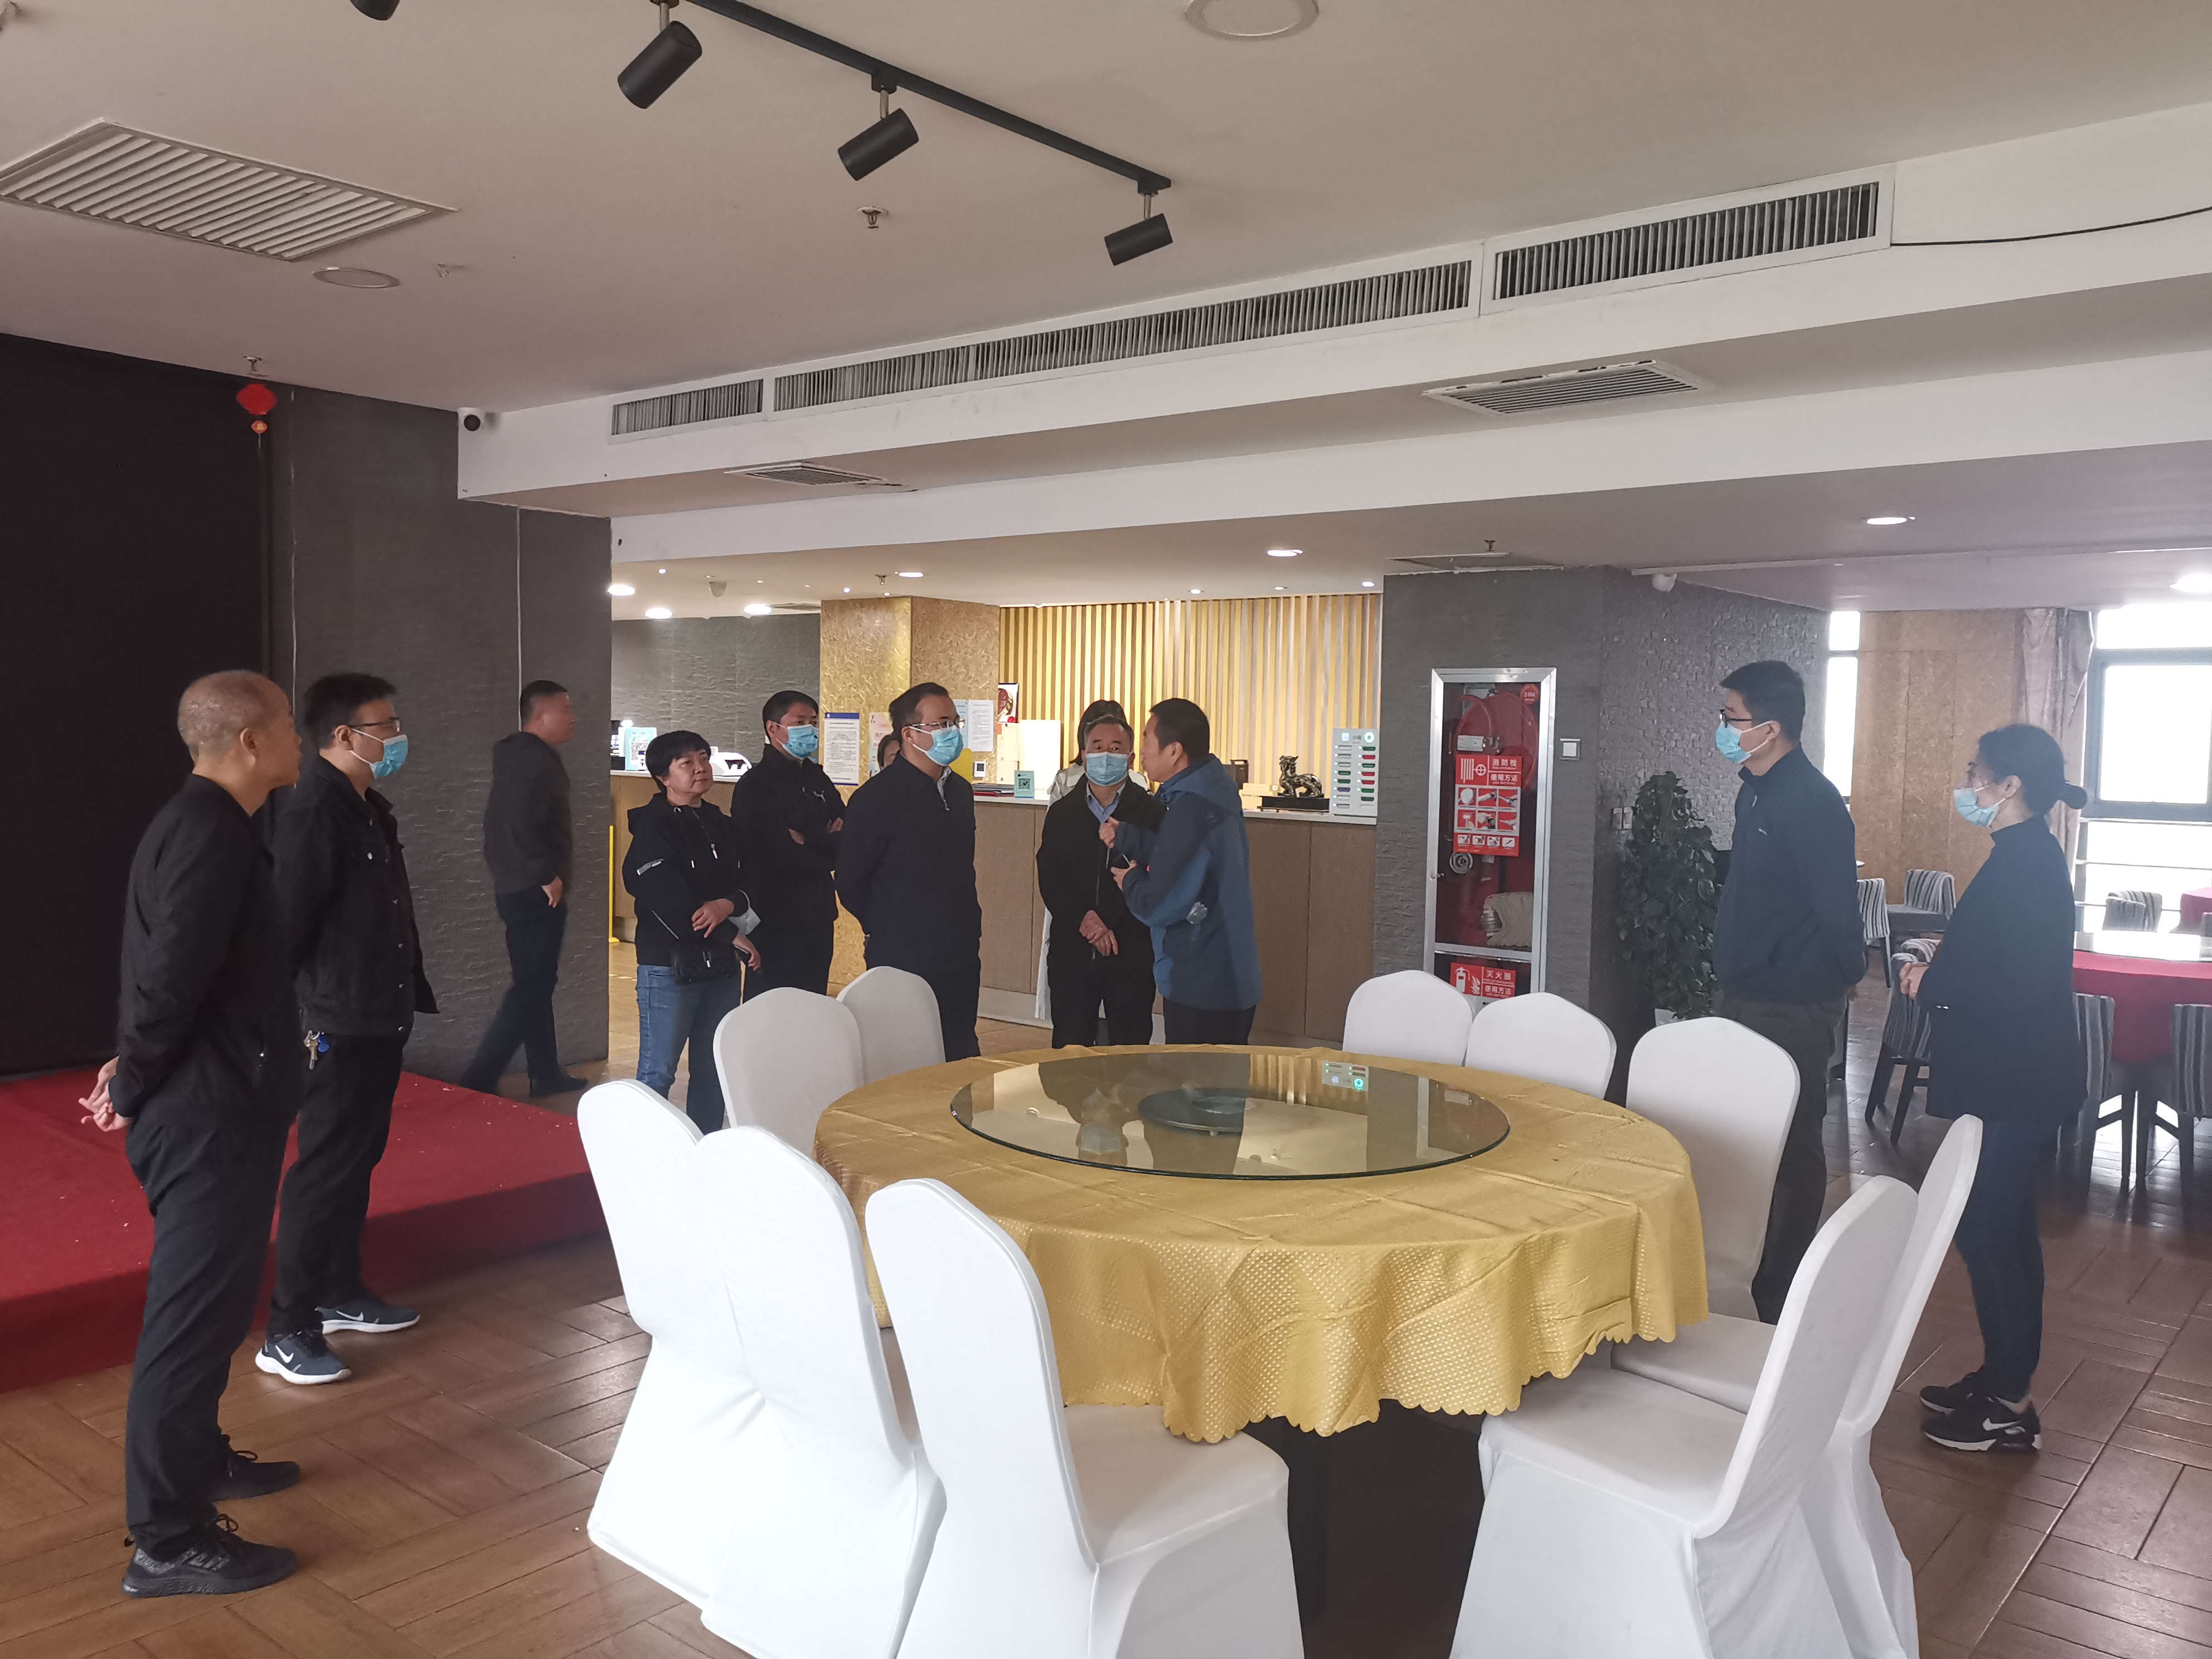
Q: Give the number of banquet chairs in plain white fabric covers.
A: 10